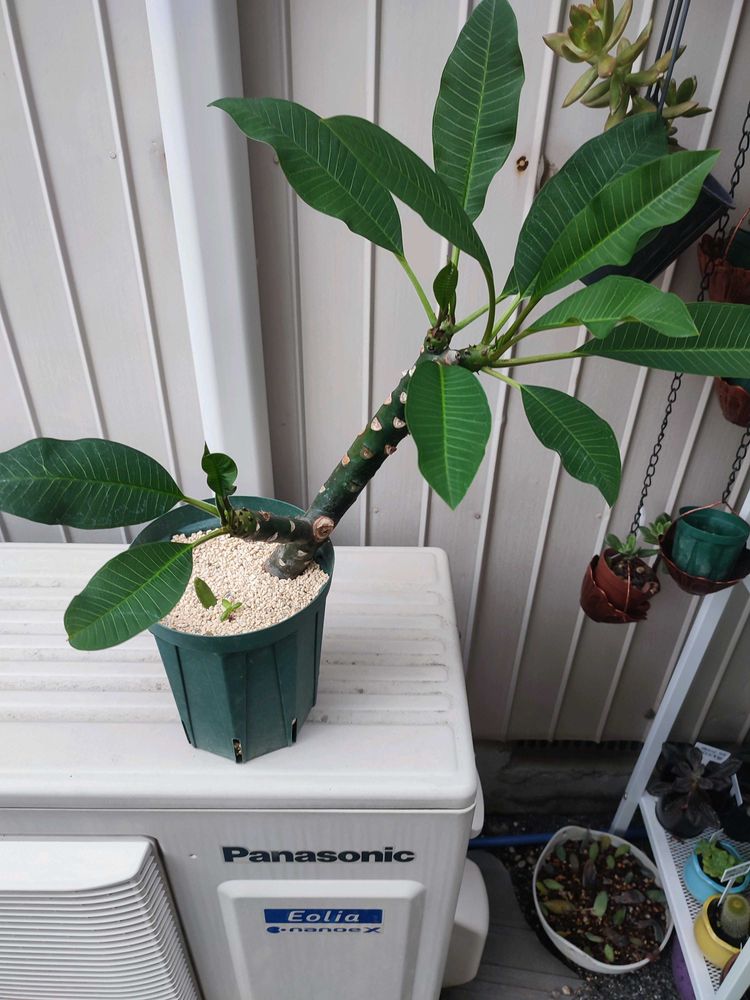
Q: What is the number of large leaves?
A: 11